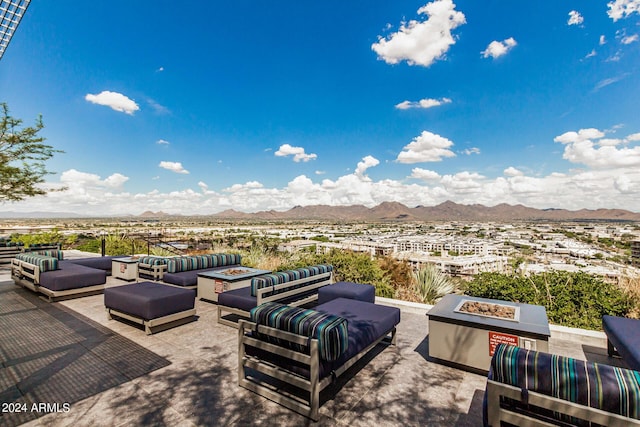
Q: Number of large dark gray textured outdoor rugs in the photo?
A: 1